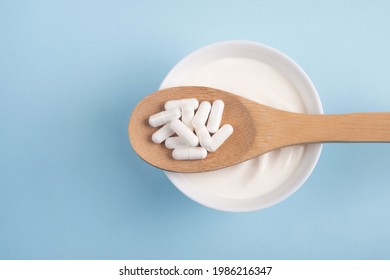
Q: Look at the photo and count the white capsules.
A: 11